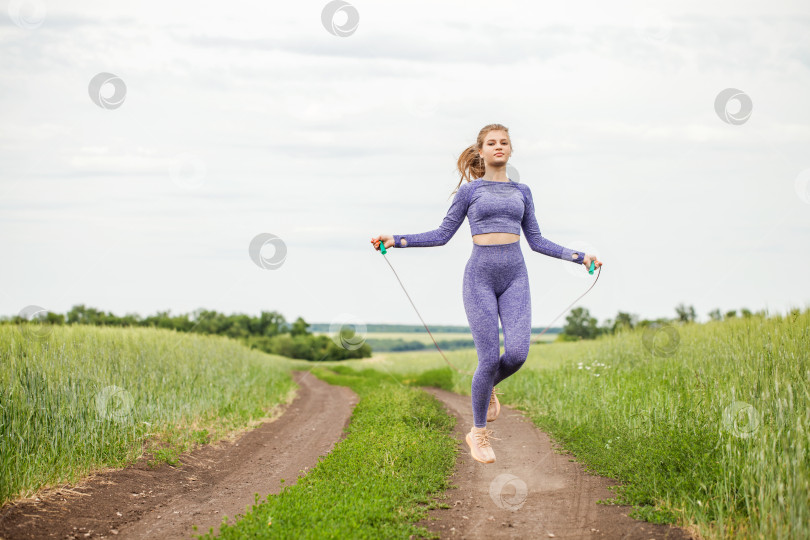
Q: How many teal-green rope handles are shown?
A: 2